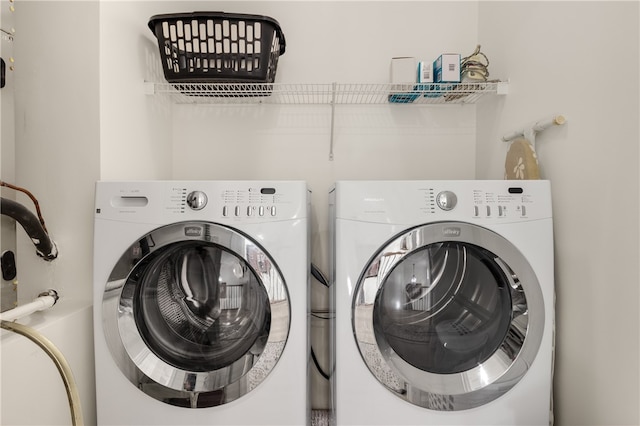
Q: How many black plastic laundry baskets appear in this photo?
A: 1